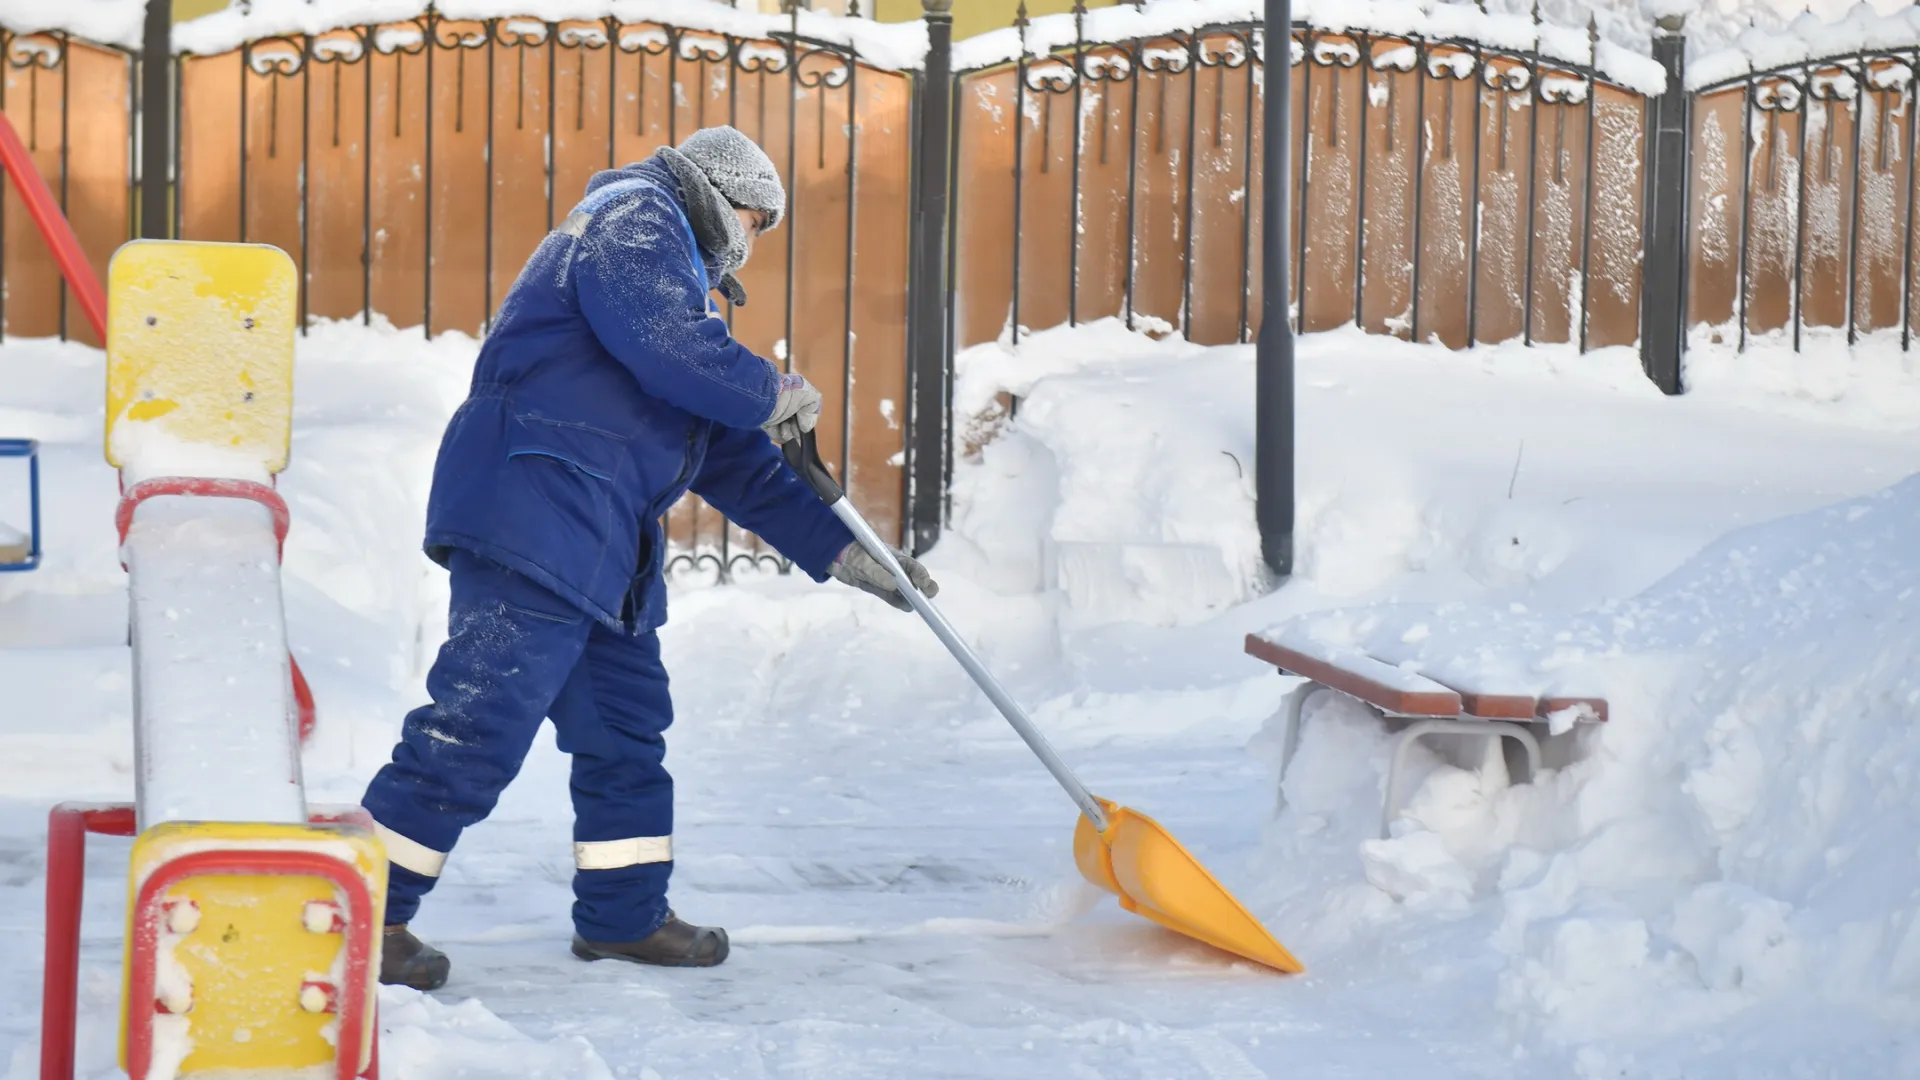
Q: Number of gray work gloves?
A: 2